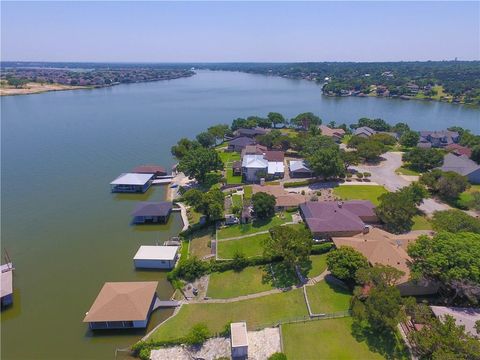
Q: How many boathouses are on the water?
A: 6